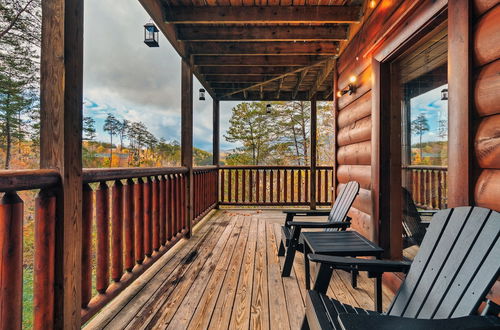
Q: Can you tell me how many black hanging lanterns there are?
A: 3